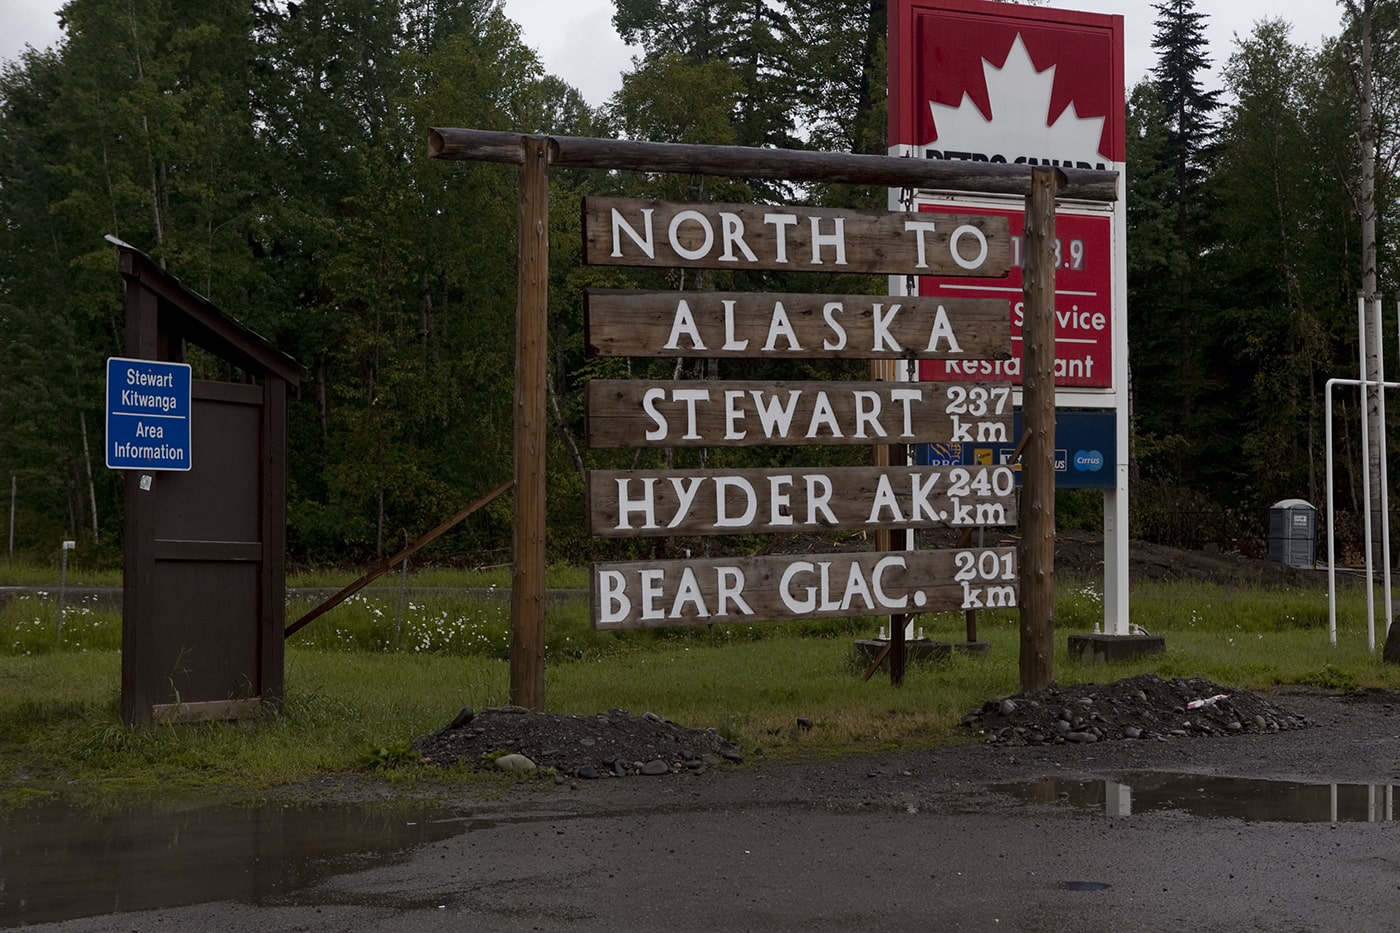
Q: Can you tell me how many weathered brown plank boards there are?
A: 5